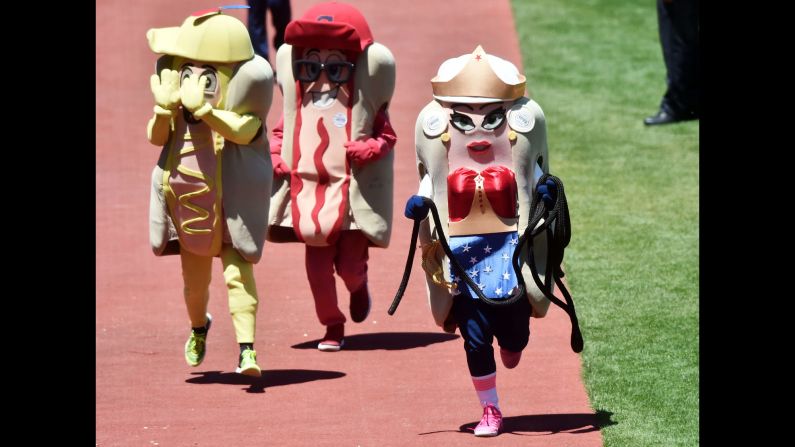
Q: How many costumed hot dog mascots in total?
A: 3